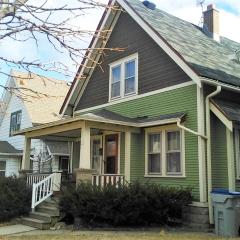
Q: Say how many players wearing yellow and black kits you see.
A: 0